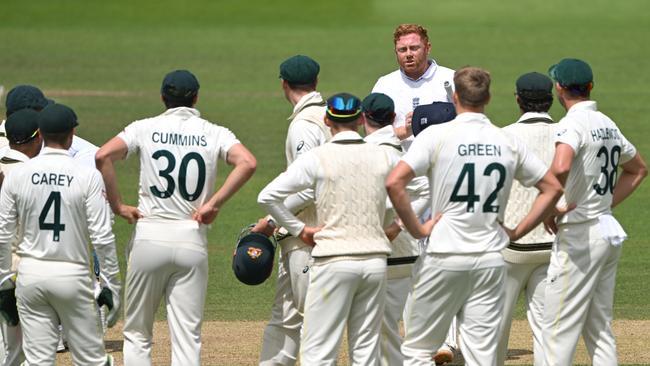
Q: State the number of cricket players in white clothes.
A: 11